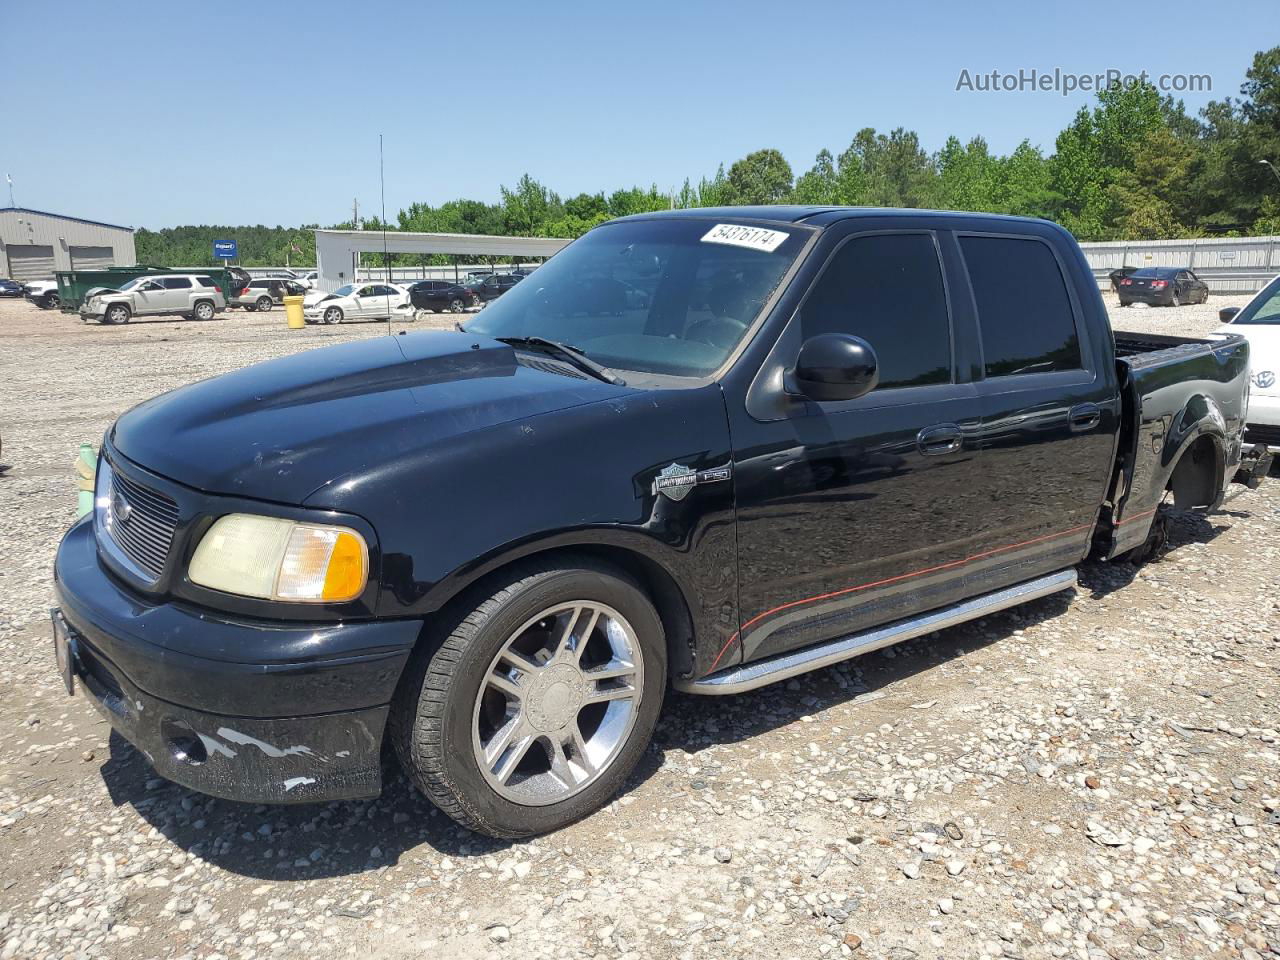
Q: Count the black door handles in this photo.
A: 2